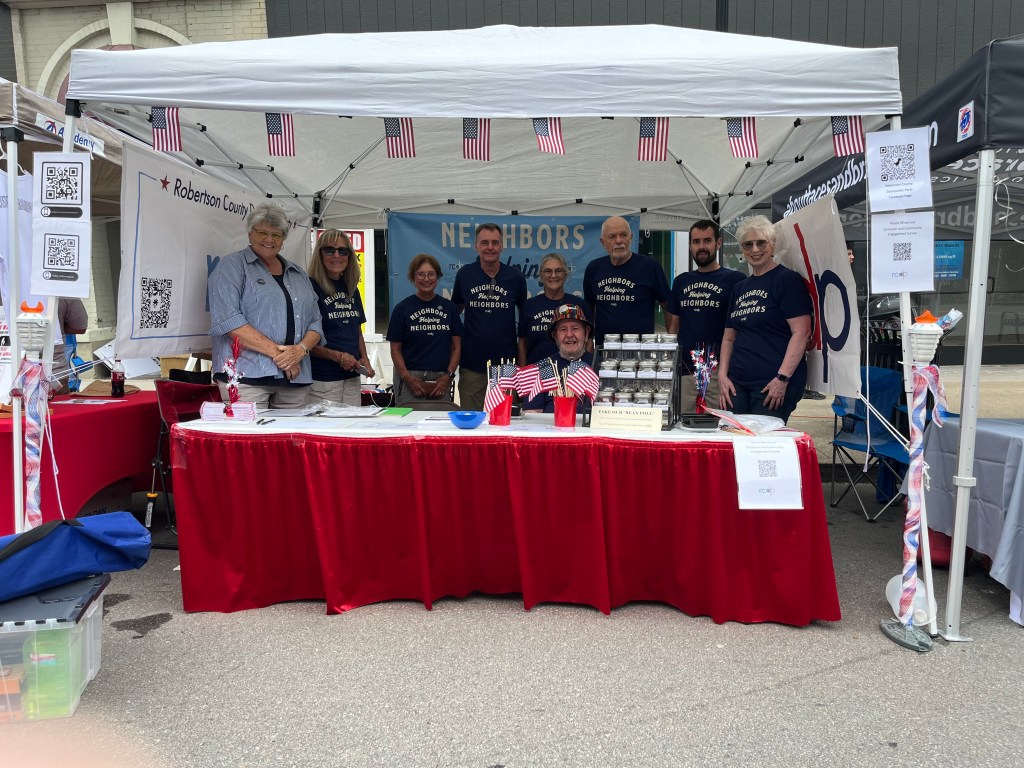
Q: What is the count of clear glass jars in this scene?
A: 12